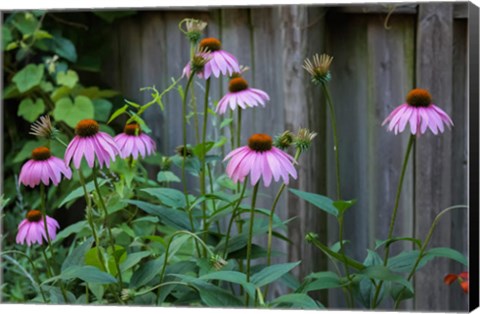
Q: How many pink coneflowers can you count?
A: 8